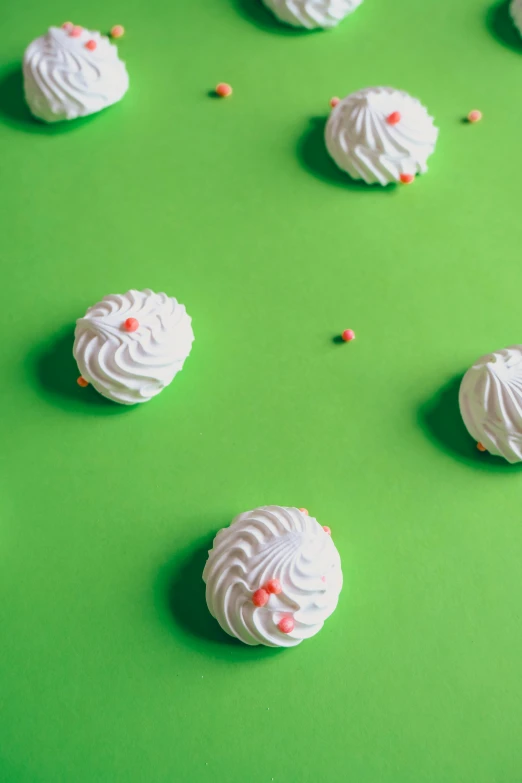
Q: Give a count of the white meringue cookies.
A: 7